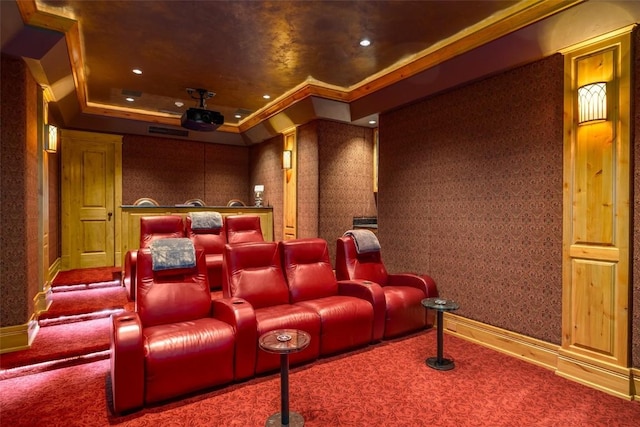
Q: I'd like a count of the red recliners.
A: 7